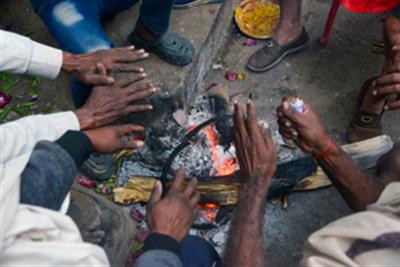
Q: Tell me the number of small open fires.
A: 1